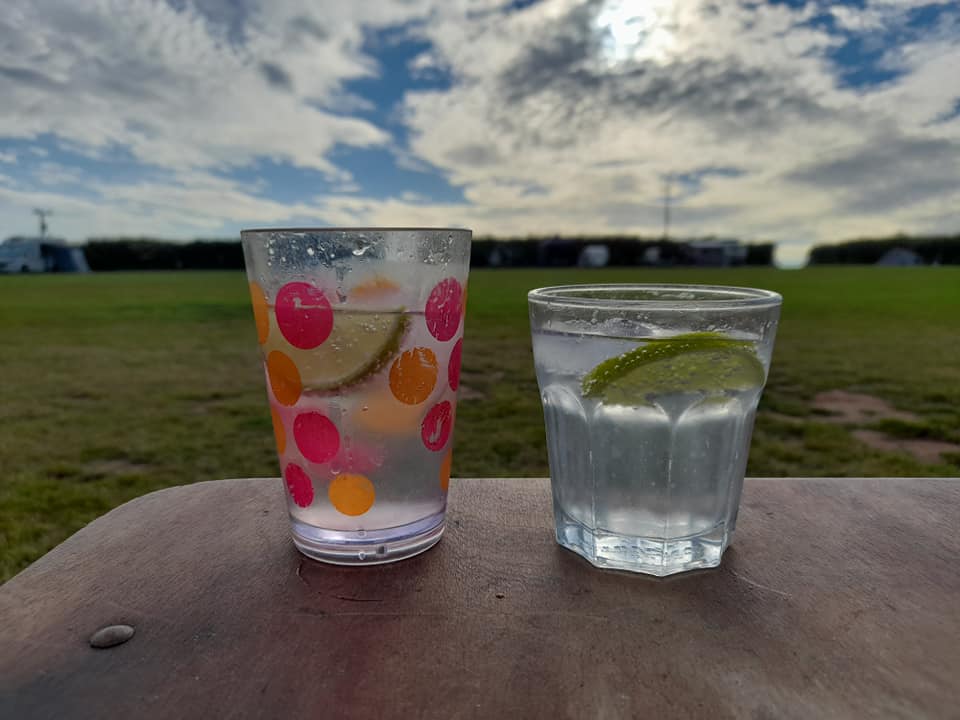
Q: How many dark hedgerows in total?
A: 2